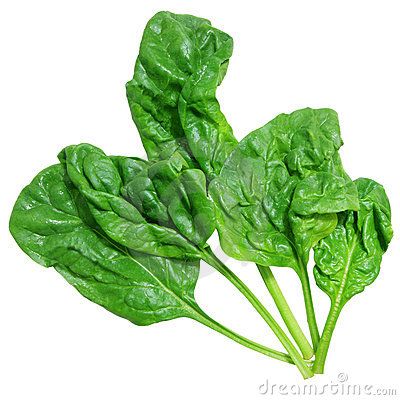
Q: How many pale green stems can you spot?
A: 5